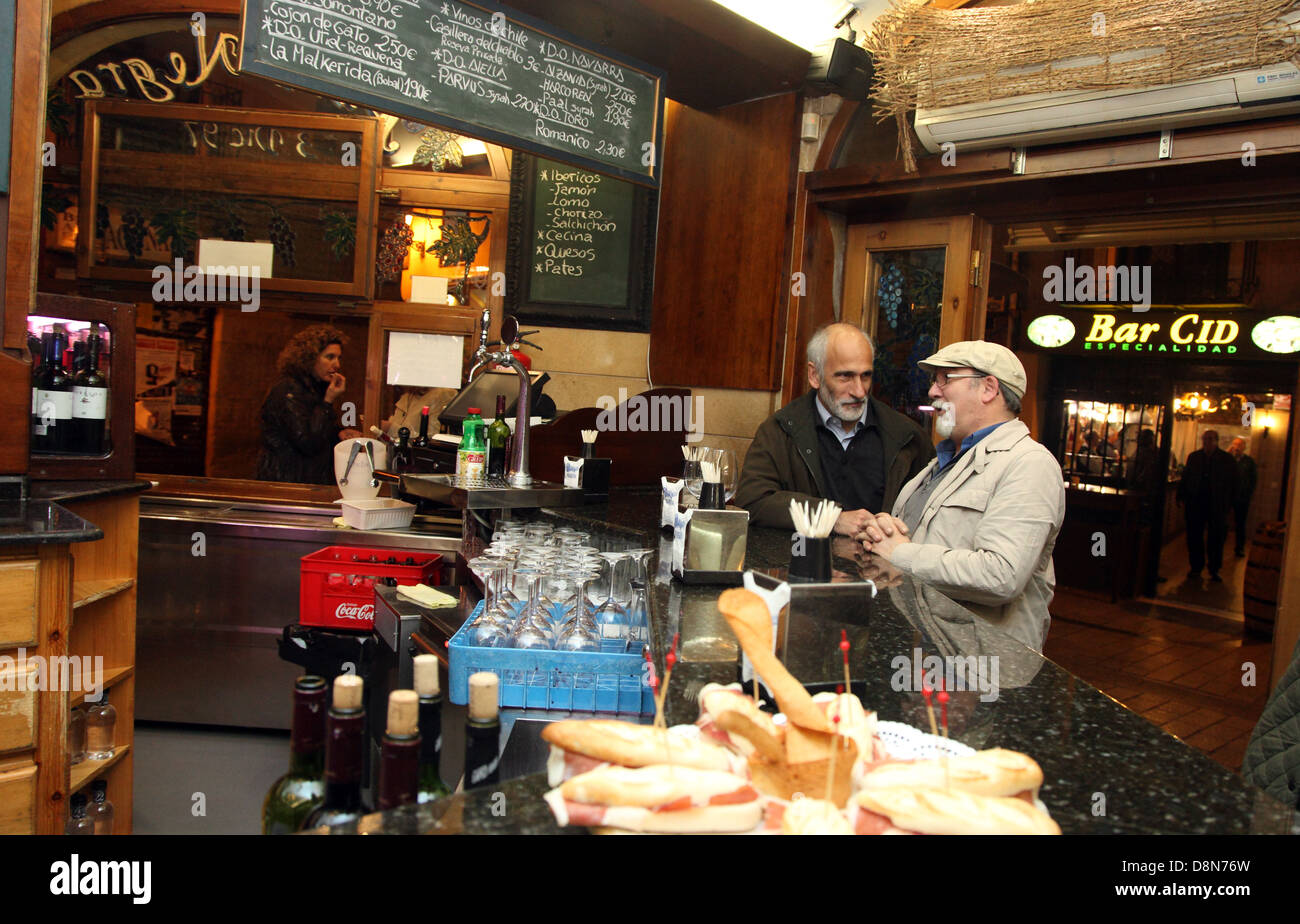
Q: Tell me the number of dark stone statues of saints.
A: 0